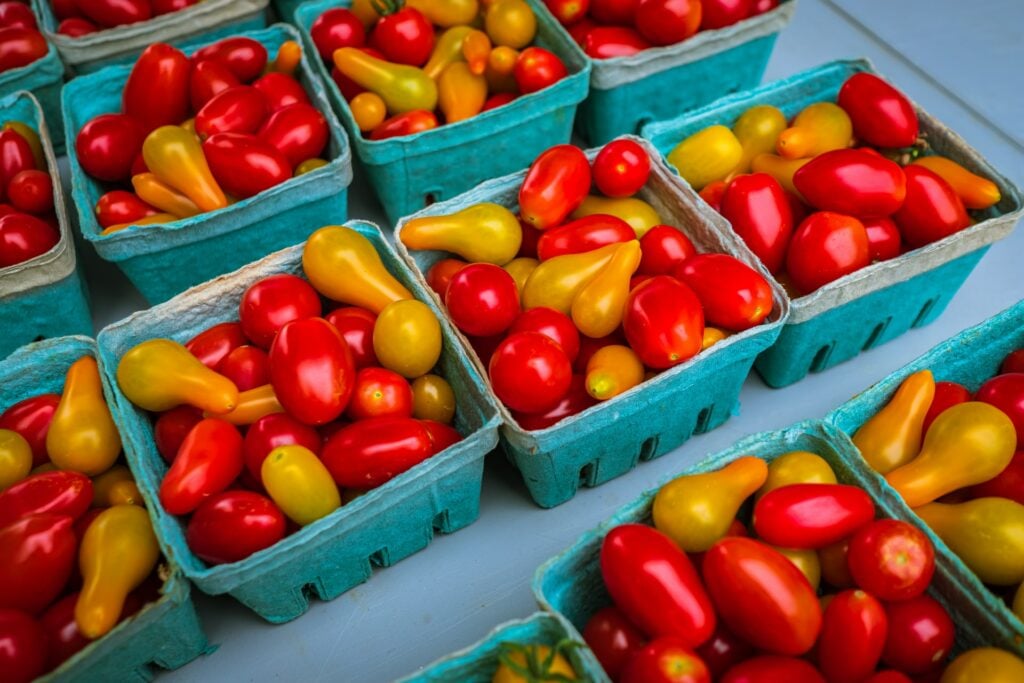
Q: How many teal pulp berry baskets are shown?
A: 13